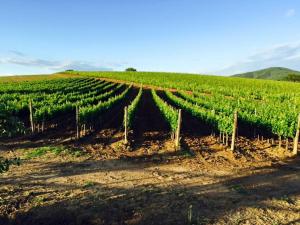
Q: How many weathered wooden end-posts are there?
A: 6